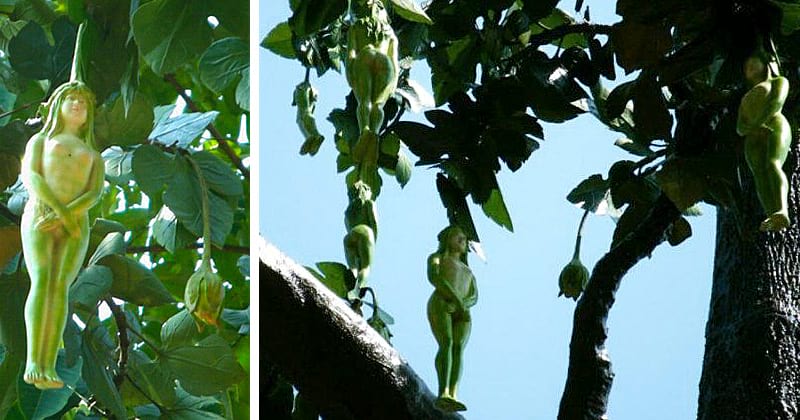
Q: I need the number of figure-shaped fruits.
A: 6